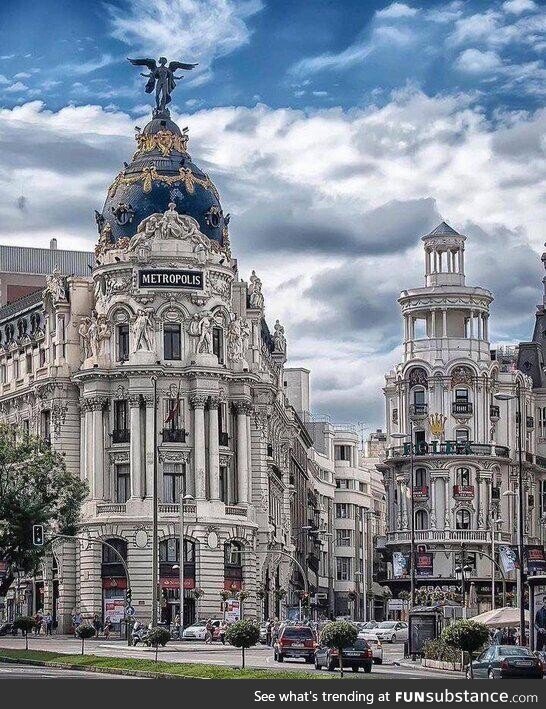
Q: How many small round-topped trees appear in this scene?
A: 6